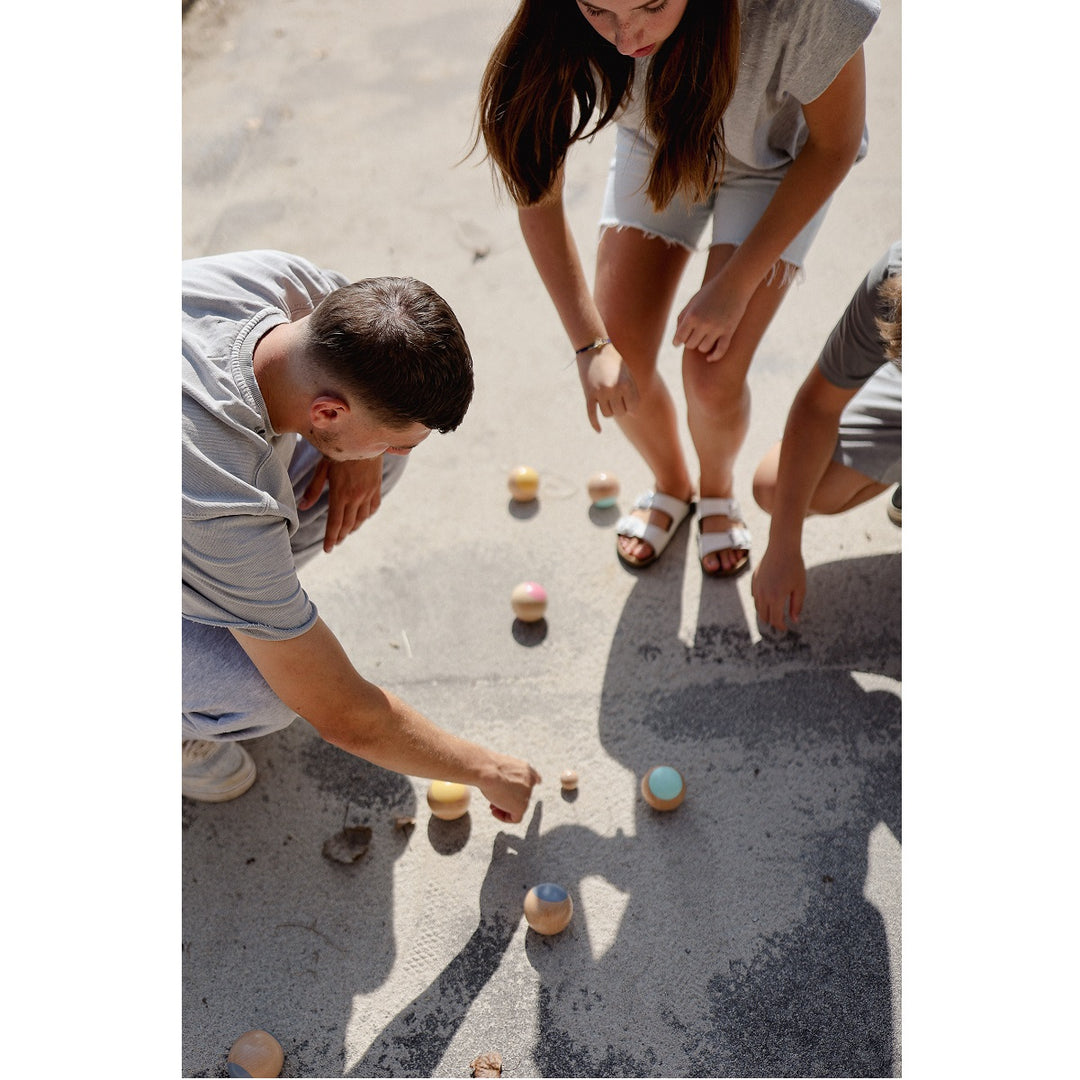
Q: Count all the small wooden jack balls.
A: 1